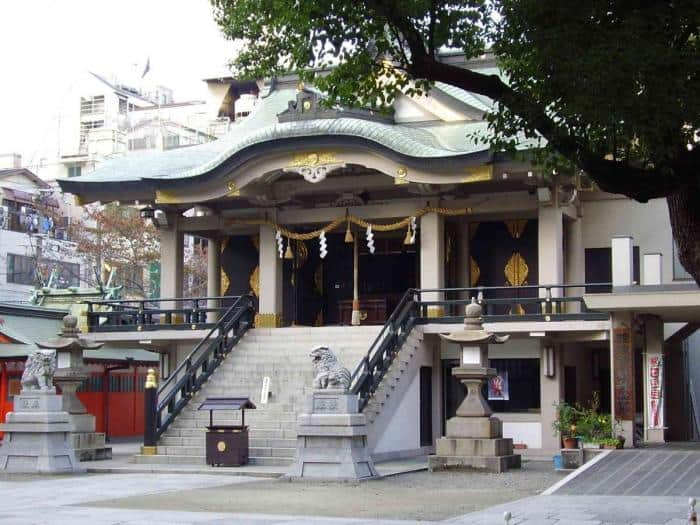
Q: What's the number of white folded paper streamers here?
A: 4